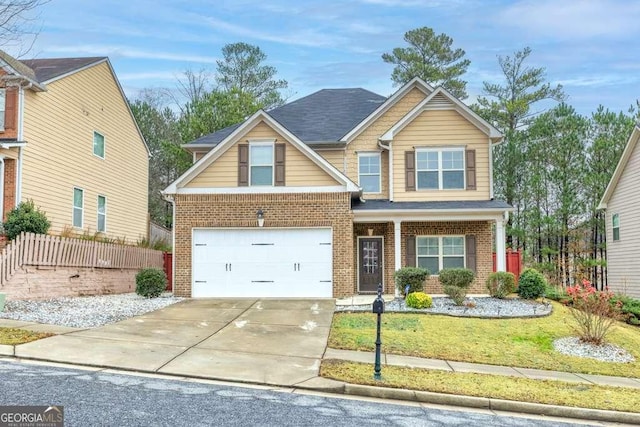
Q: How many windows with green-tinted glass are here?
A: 4